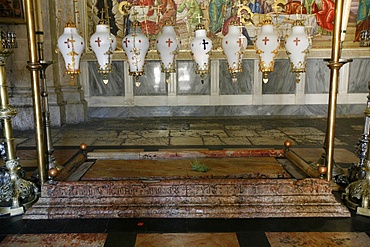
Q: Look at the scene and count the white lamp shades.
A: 8